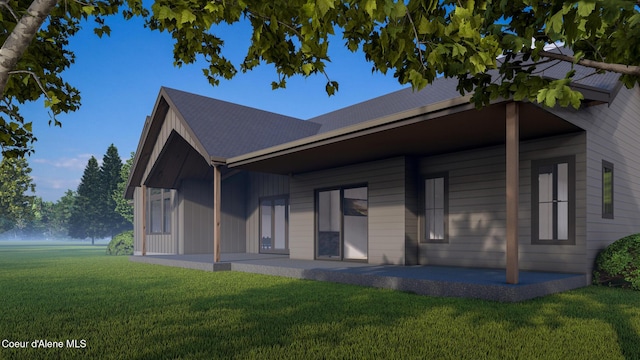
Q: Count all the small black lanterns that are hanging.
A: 0